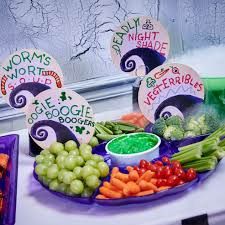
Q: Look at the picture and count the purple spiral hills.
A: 4